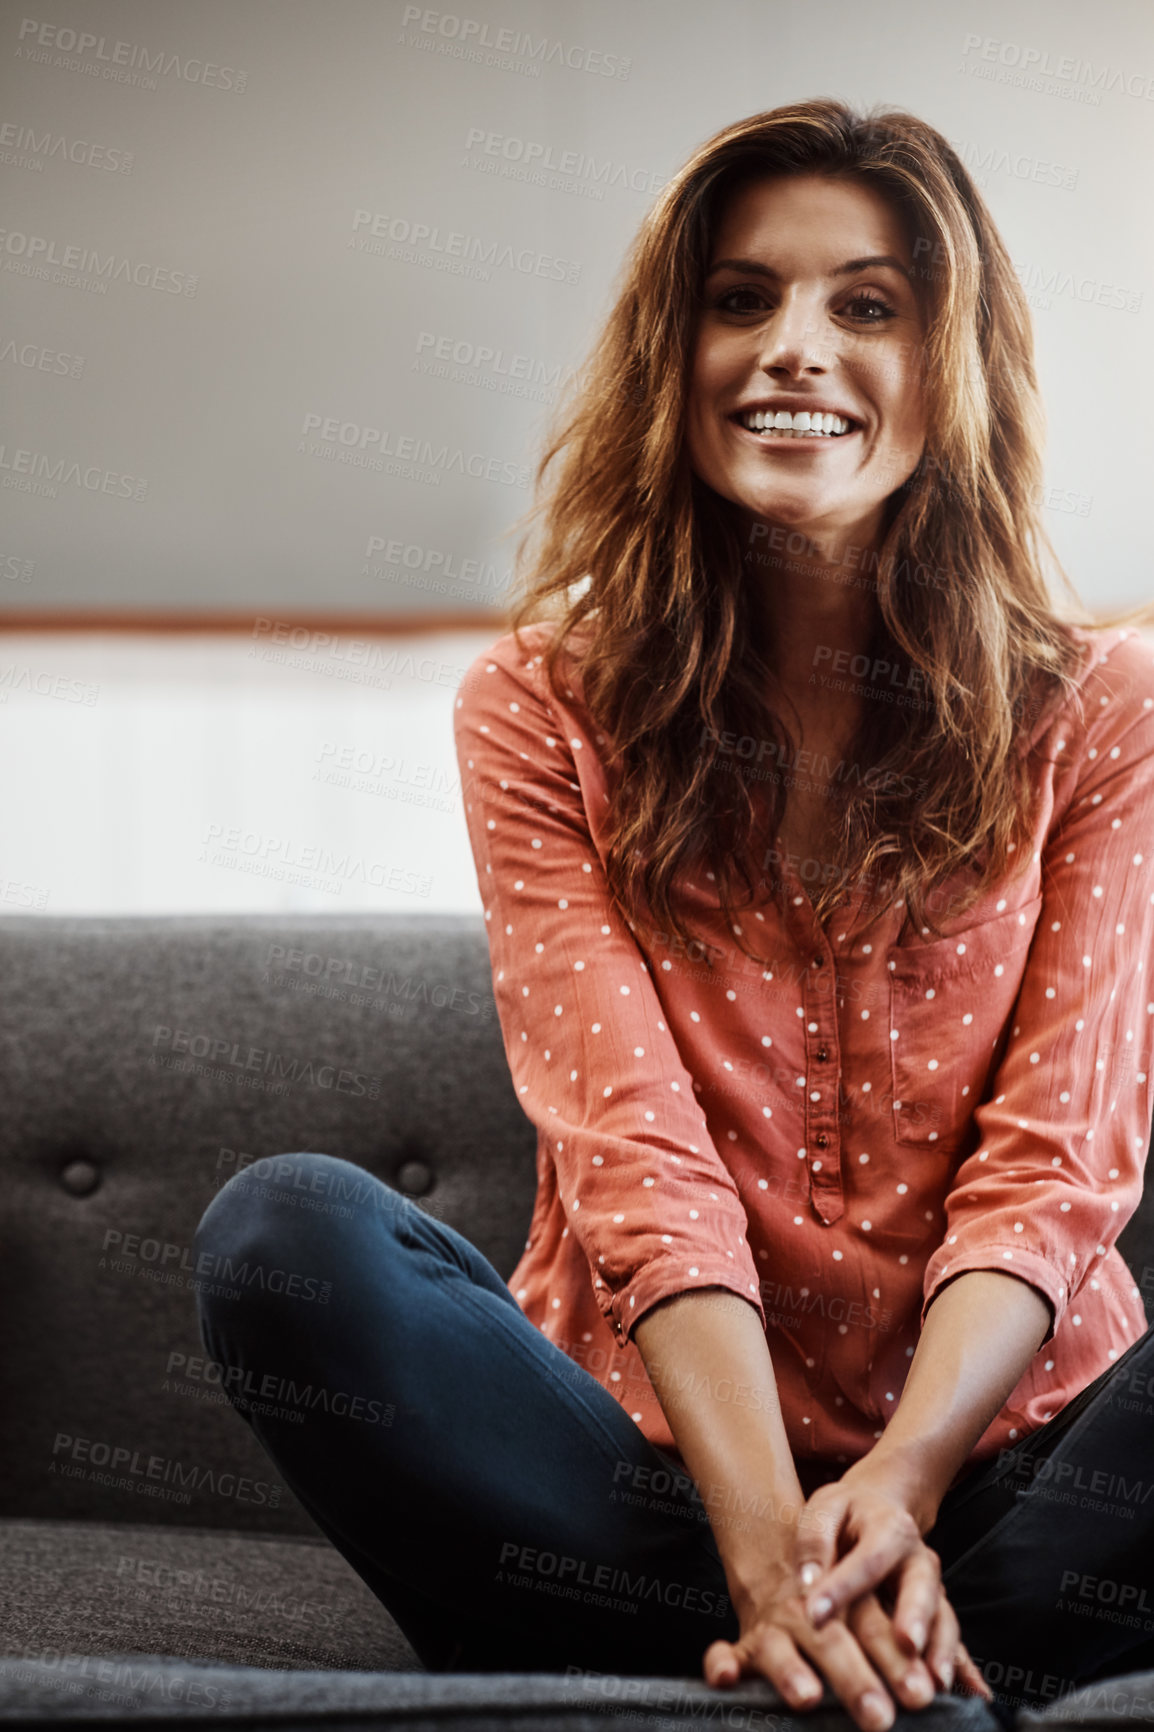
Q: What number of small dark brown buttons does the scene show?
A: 3